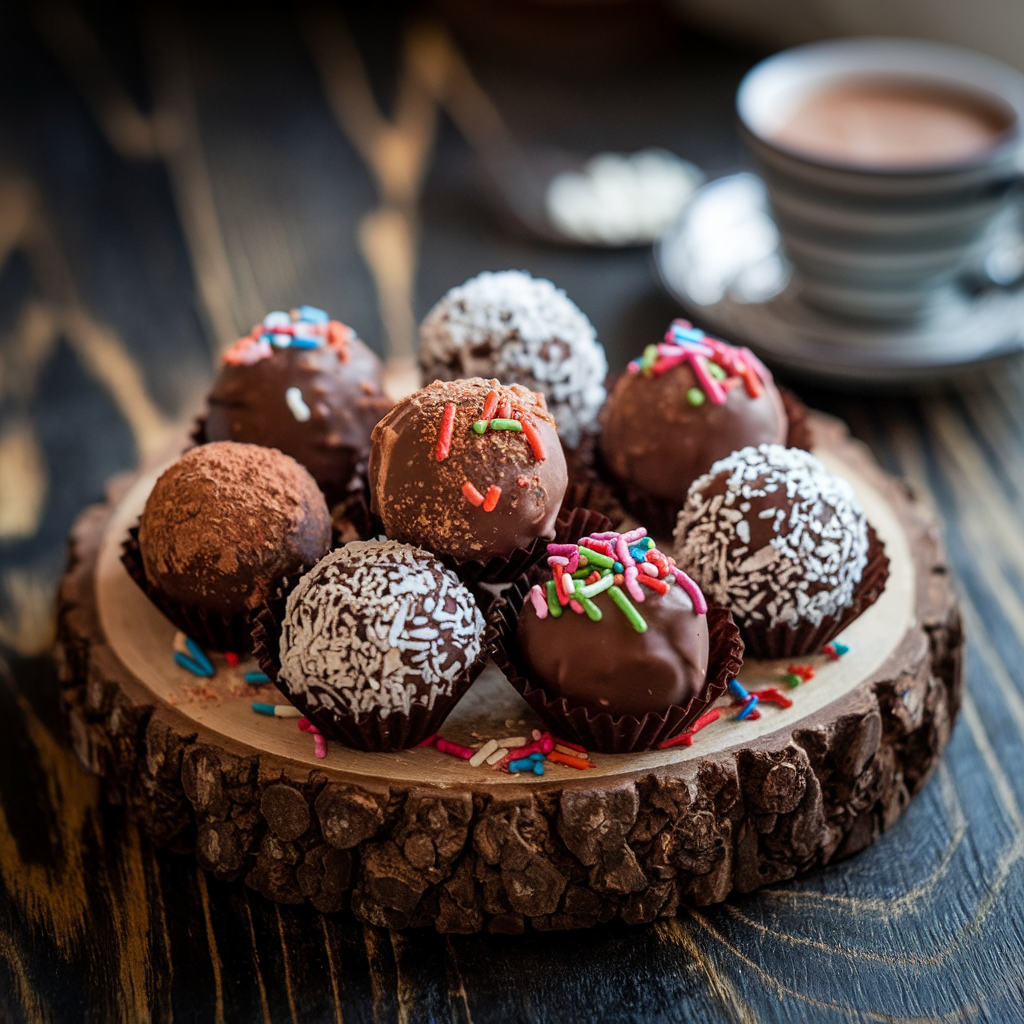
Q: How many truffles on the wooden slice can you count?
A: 8